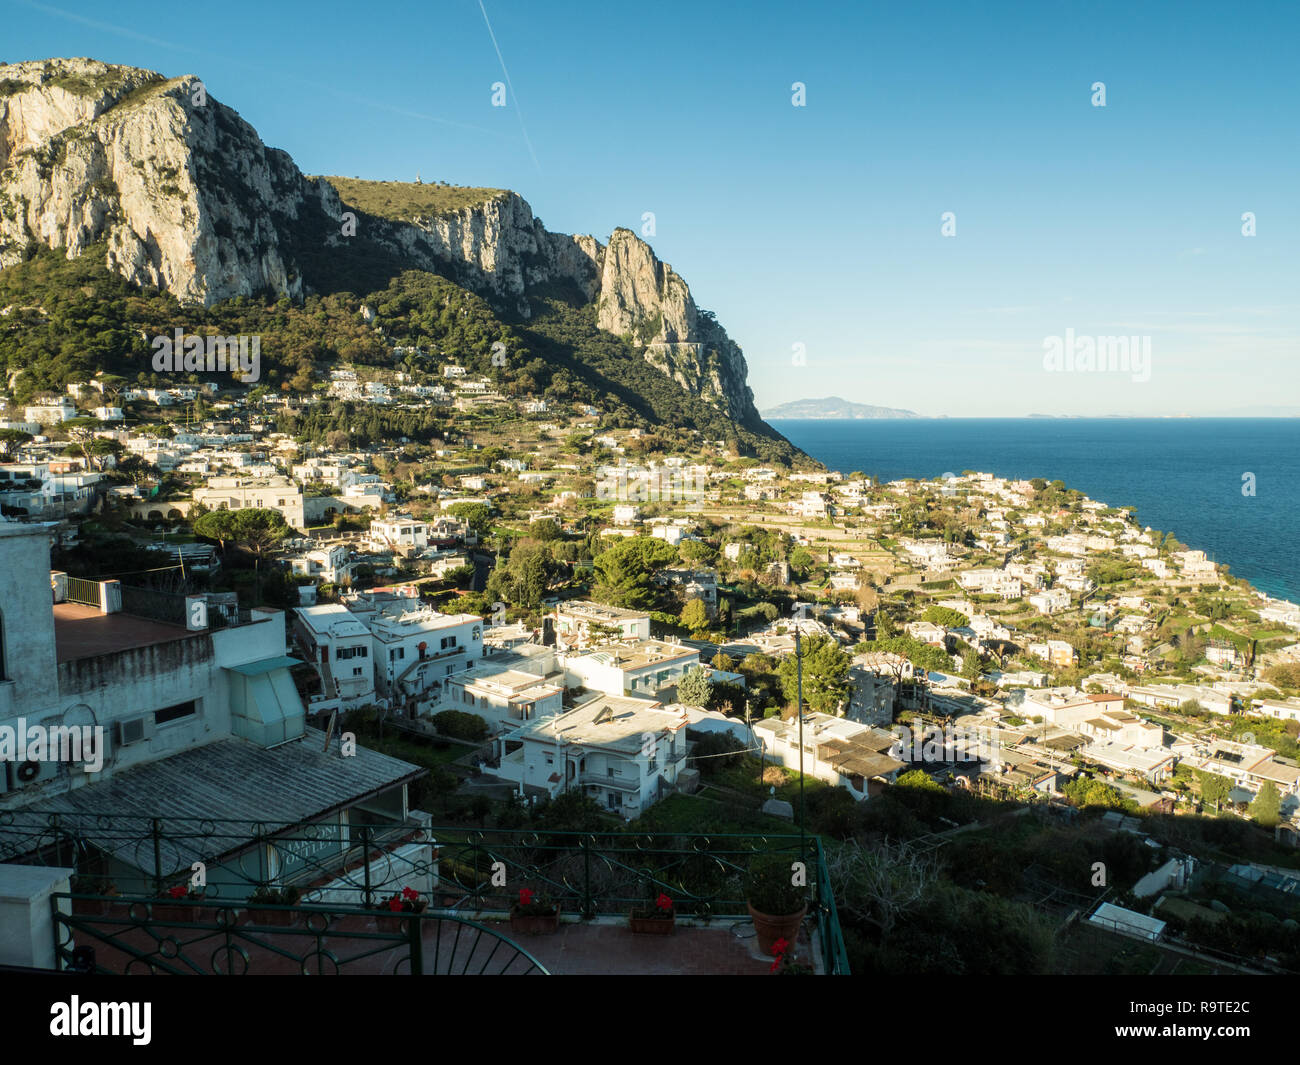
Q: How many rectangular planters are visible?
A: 6